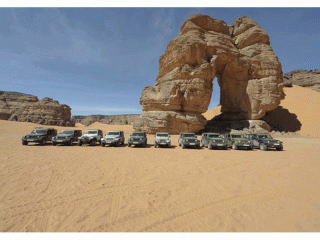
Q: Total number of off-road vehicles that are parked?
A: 10